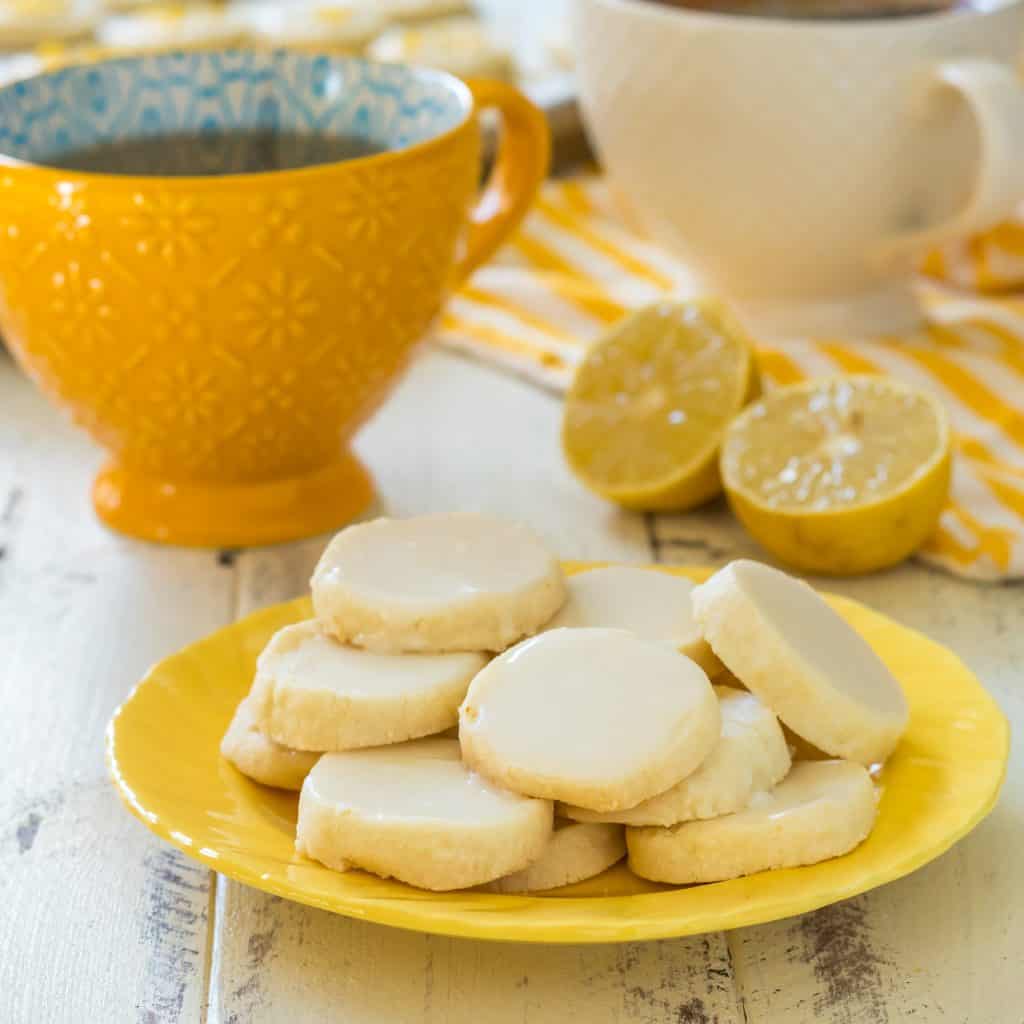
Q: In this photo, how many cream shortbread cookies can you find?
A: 10